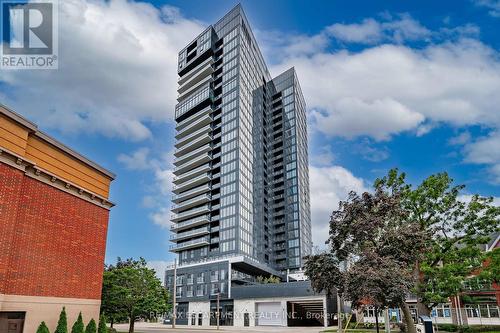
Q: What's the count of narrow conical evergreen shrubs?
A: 5